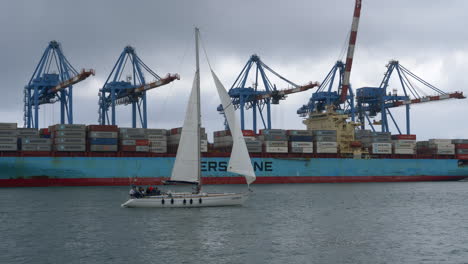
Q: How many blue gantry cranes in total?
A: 5